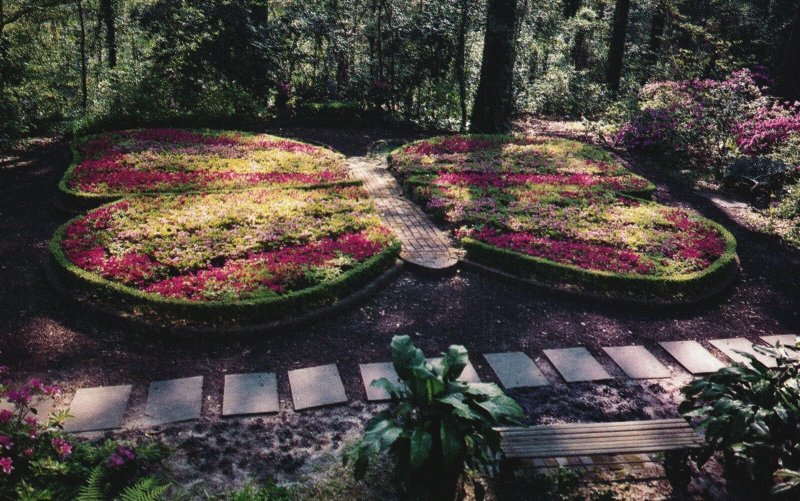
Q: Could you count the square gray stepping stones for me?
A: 13